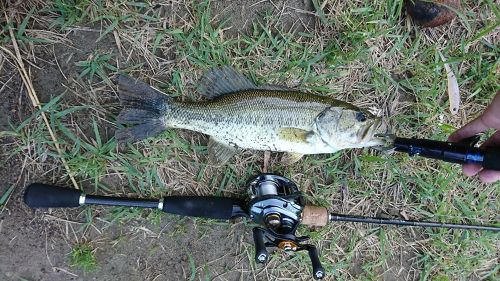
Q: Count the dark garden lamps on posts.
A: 0